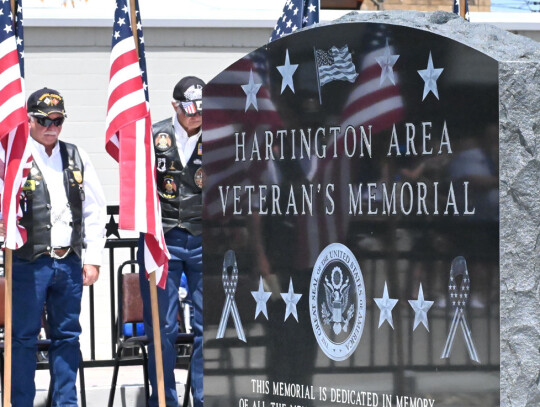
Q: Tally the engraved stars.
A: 8